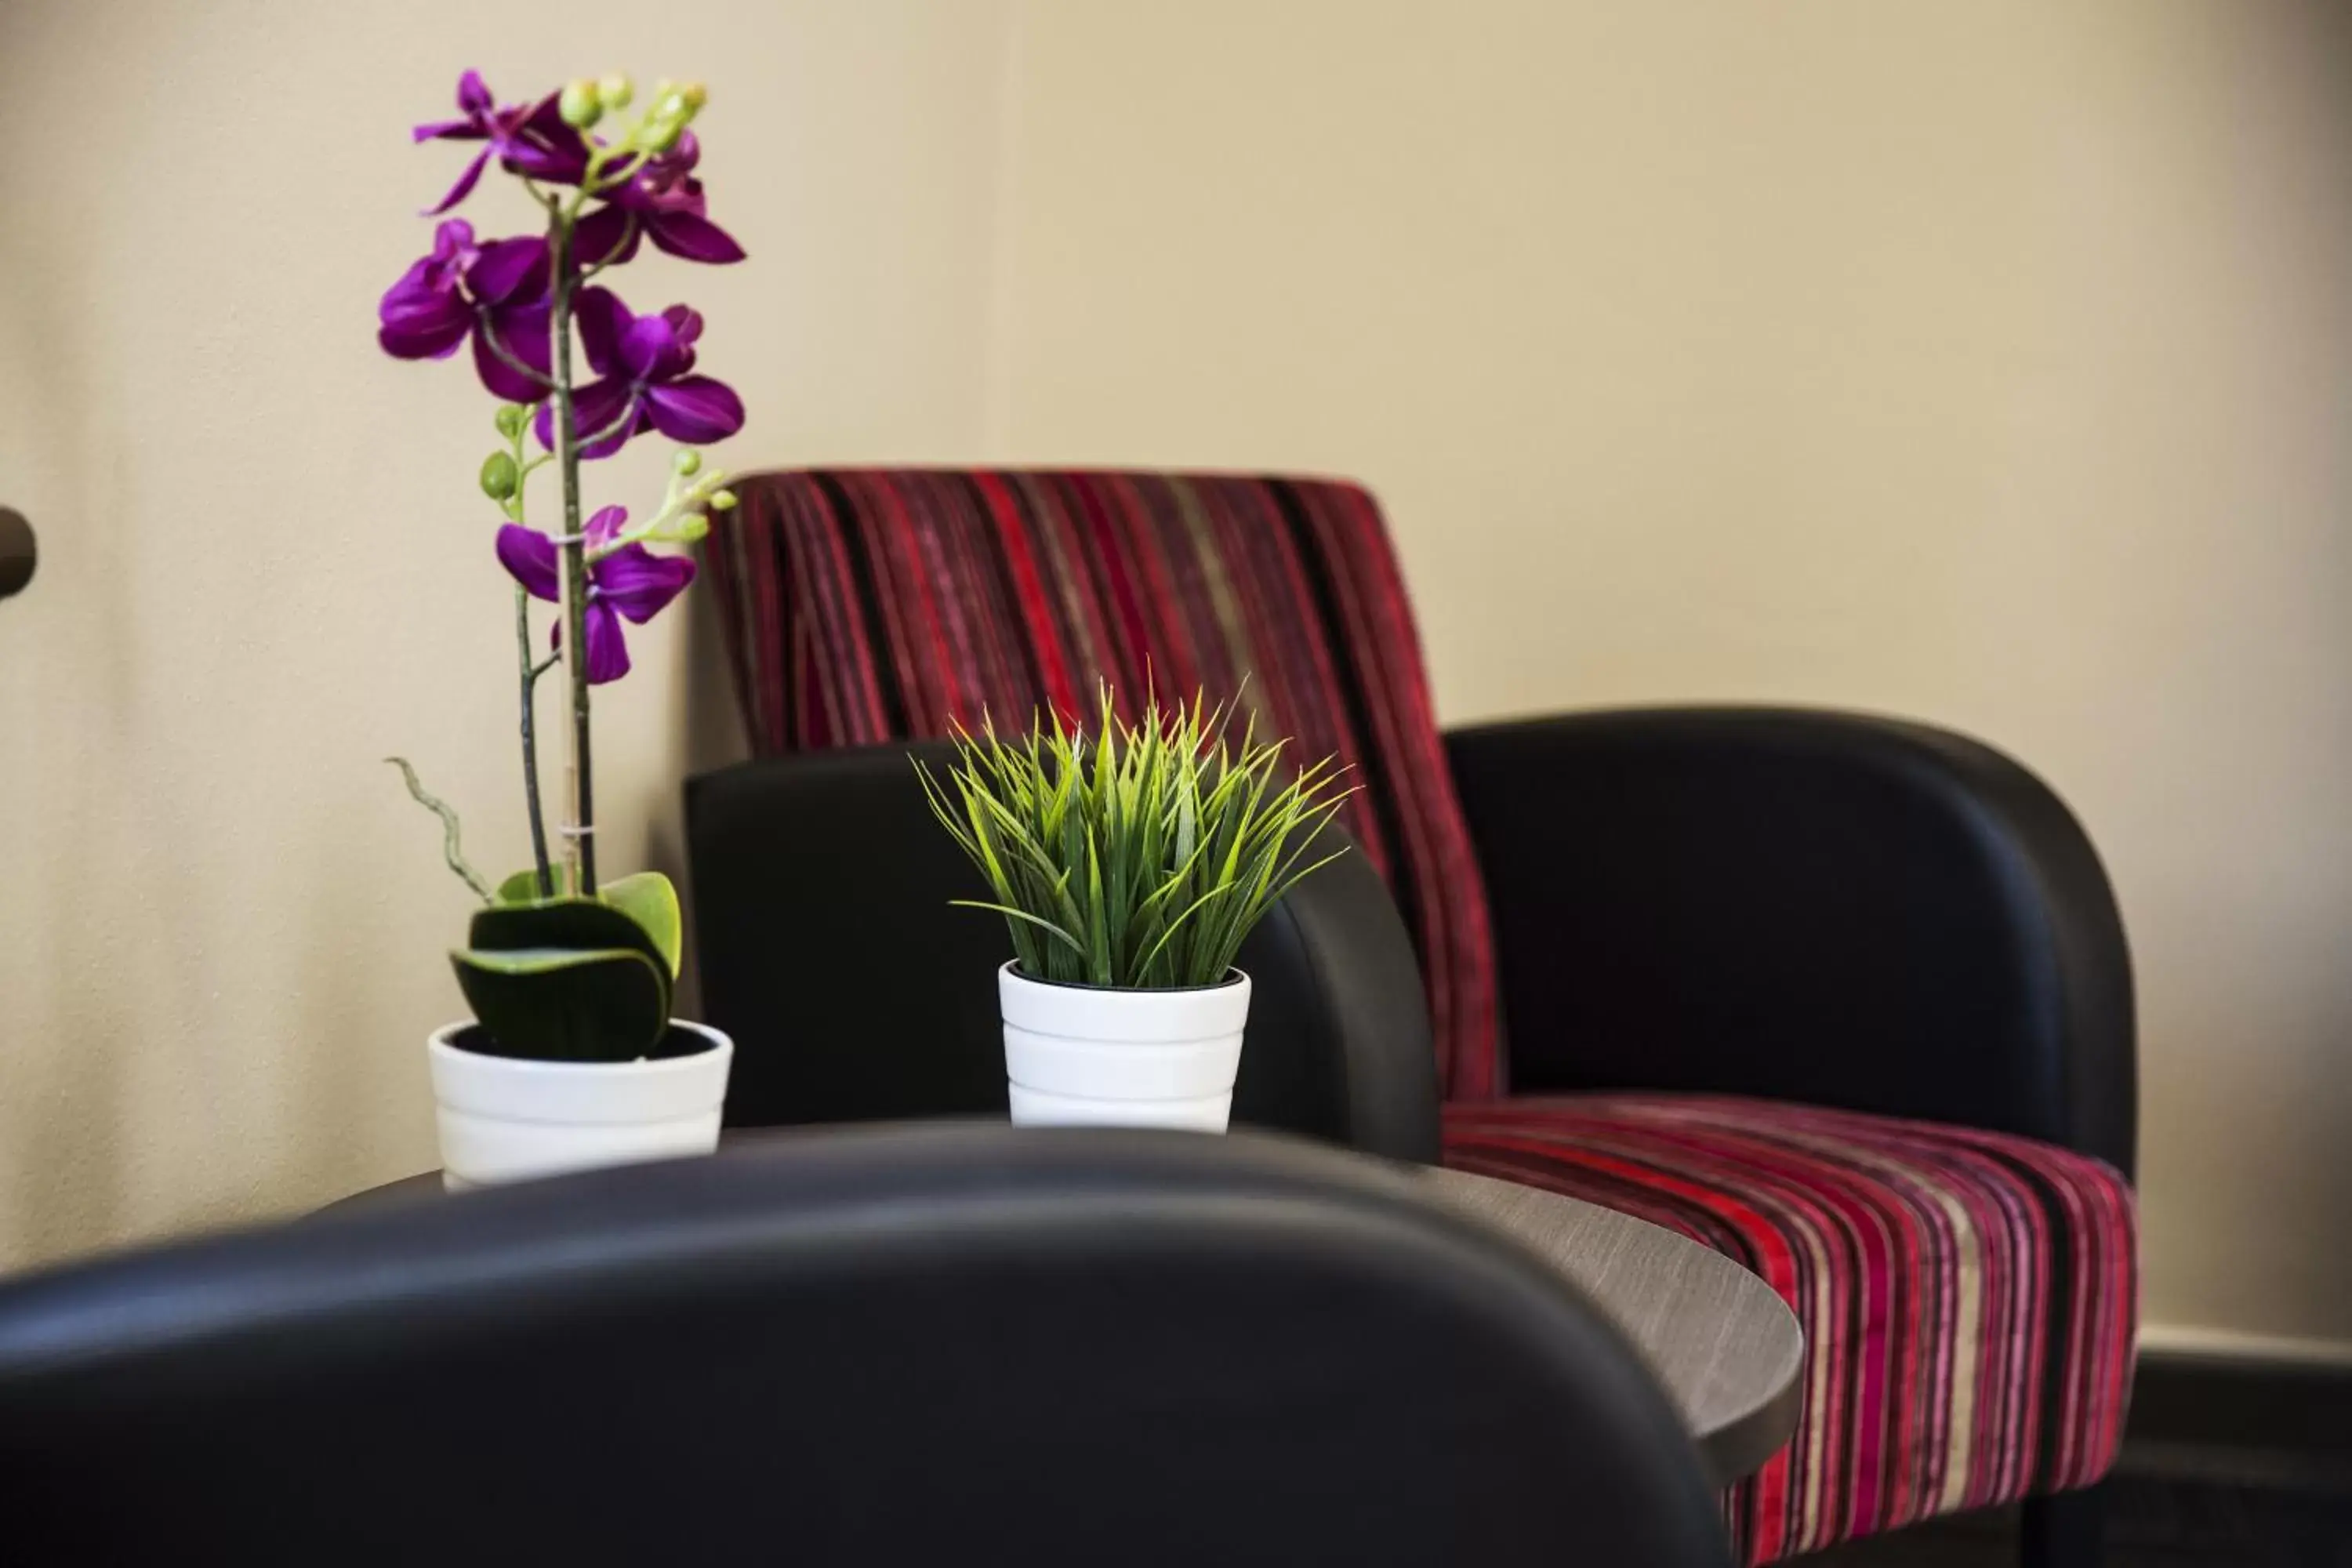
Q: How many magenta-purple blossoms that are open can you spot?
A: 5